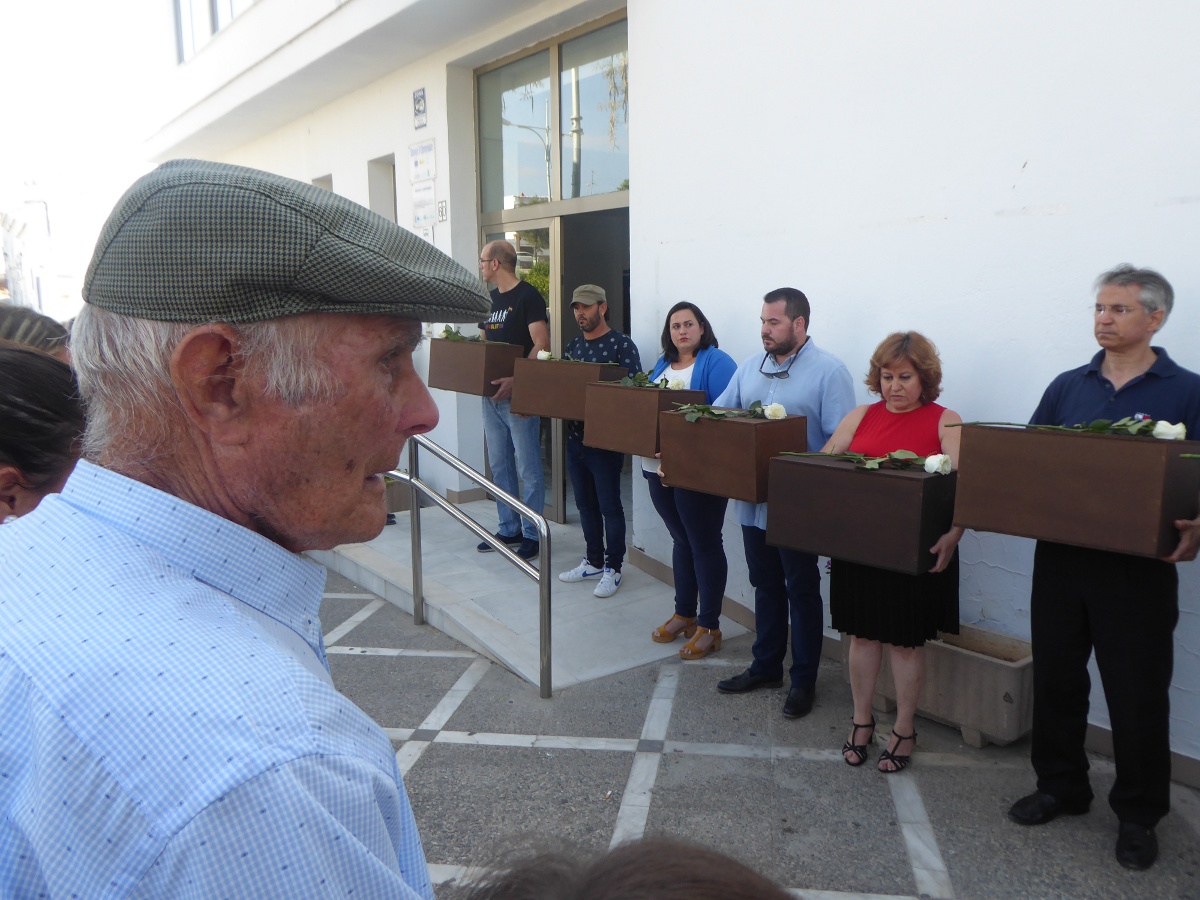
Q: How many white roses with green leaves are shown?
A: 6